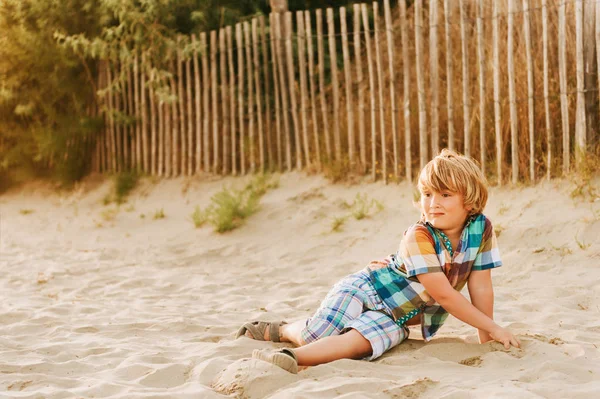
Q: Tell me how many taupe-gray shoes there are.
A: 2